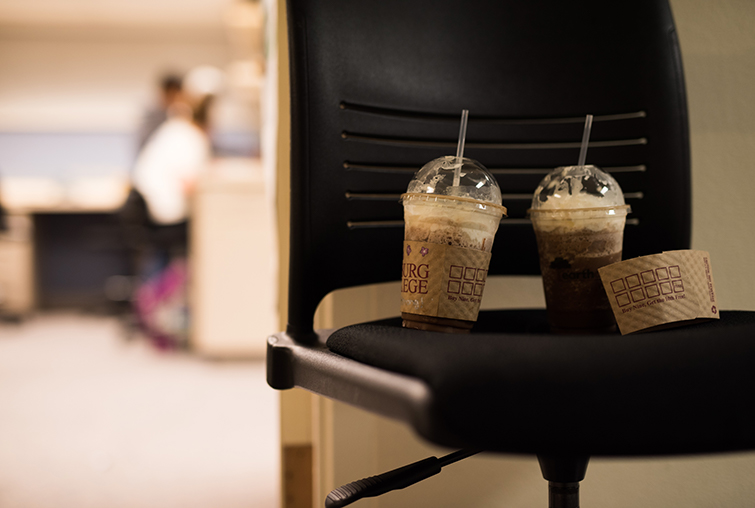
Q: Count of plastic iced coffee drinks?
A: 2